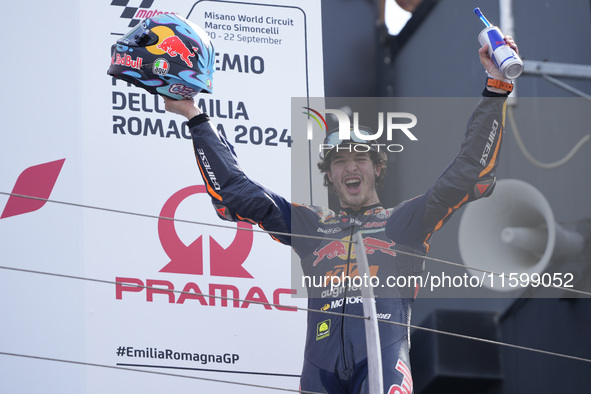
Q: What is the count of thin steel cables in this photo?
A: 3